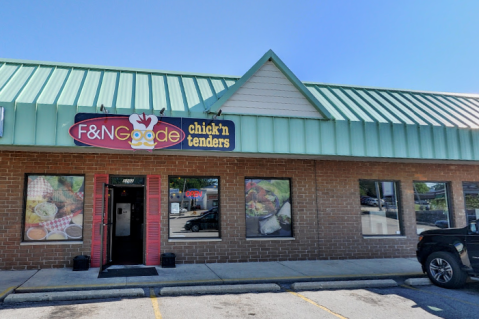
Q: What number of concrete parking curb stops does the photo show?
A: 4